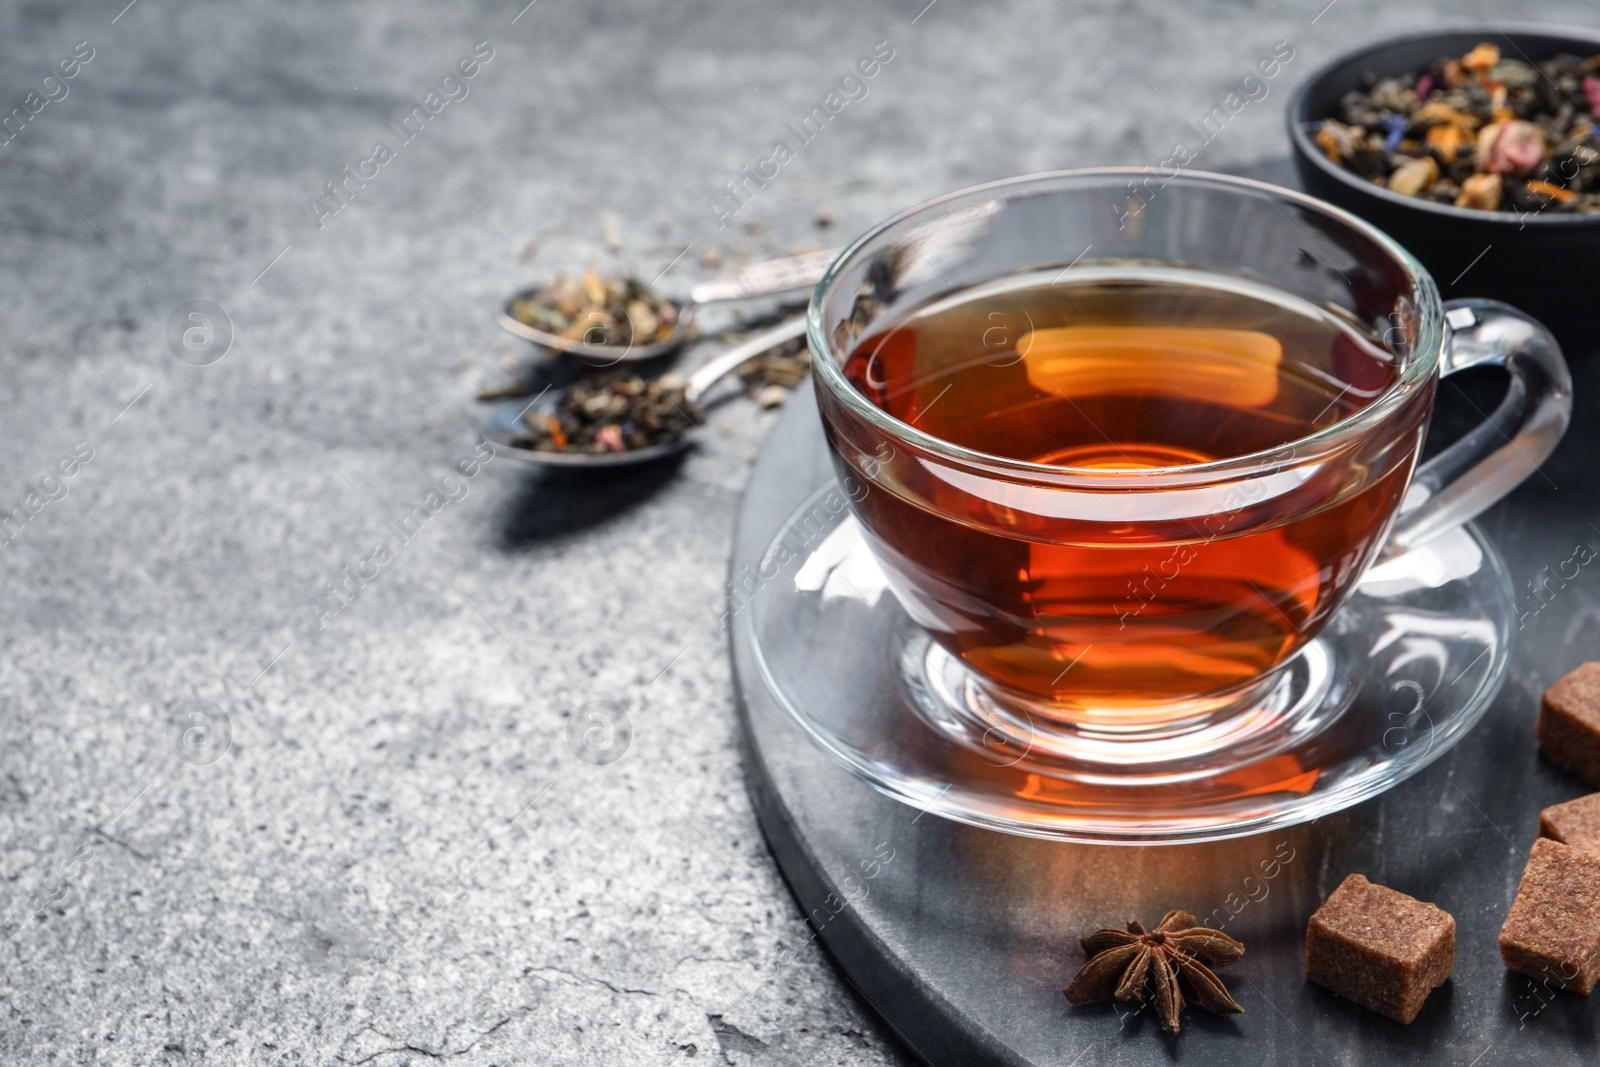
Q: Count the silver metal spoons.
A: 2